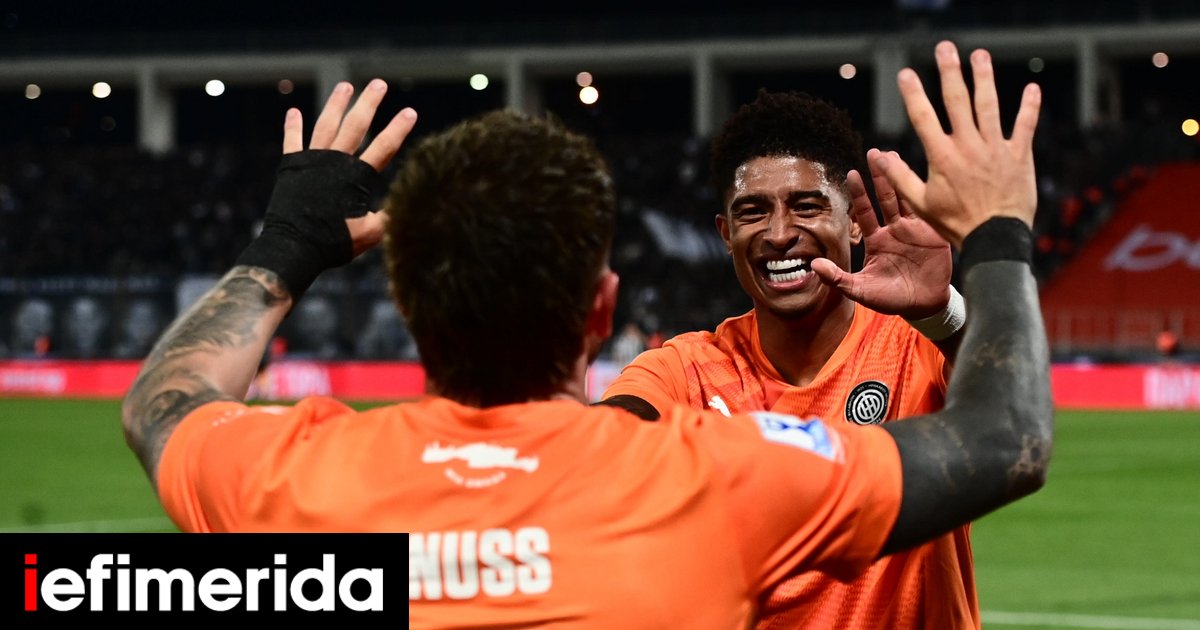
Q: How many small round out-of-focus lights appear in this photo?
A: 11